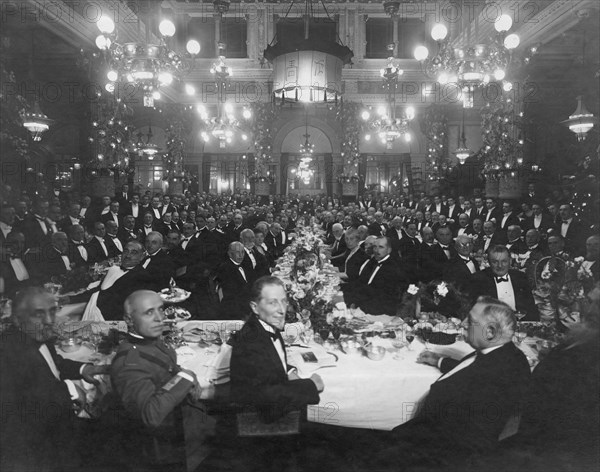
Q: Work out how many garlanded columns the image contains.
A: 6